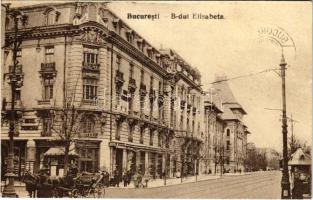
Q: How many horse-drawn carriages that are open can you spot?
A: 1